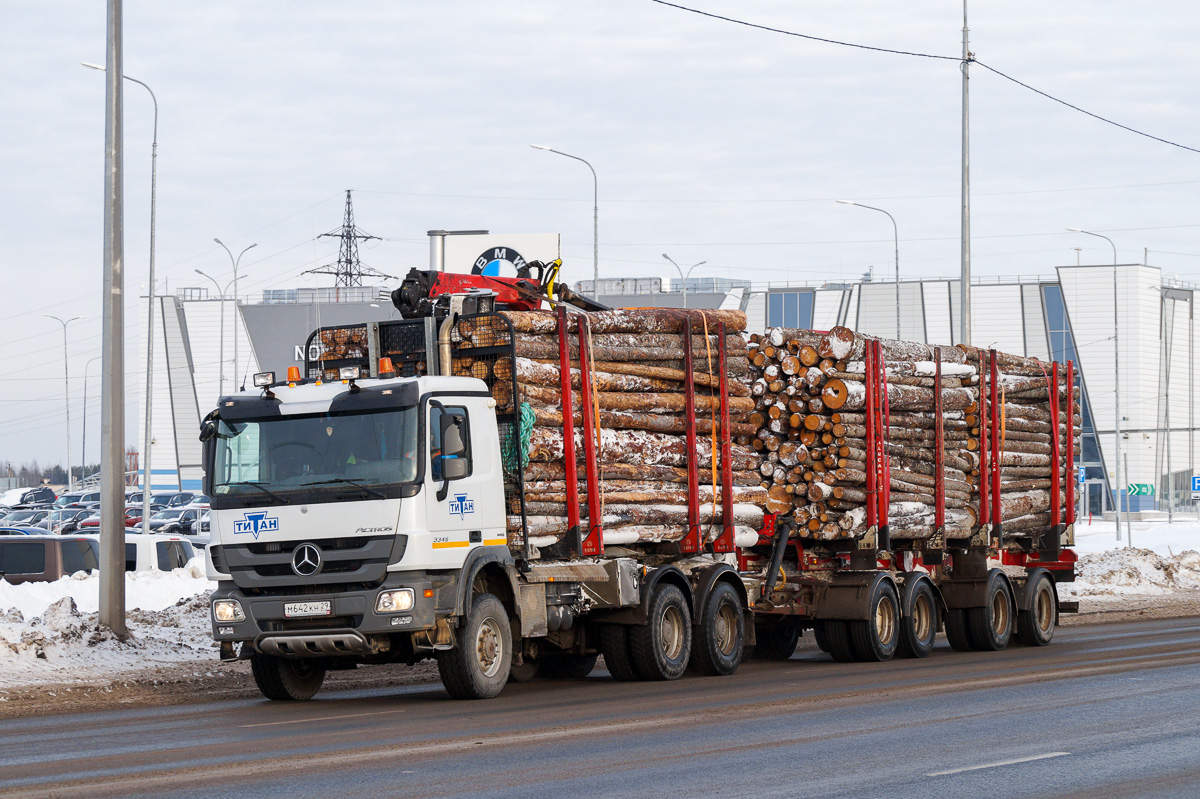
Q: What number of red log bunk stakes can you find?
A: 11